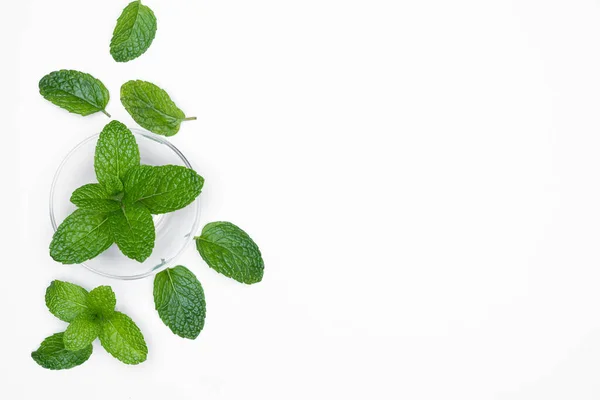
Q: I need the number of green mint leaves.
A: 15